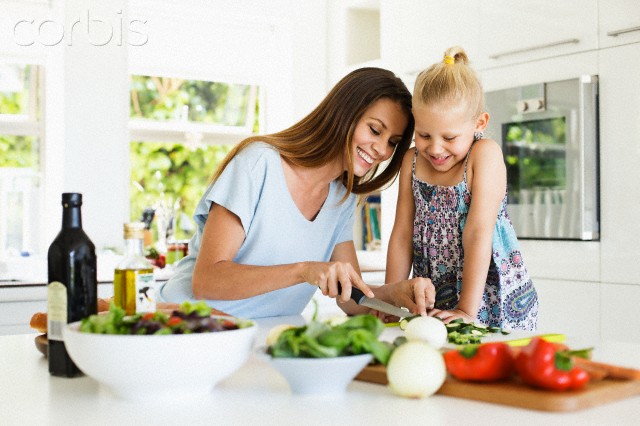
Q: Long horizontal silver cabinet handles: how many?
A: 2